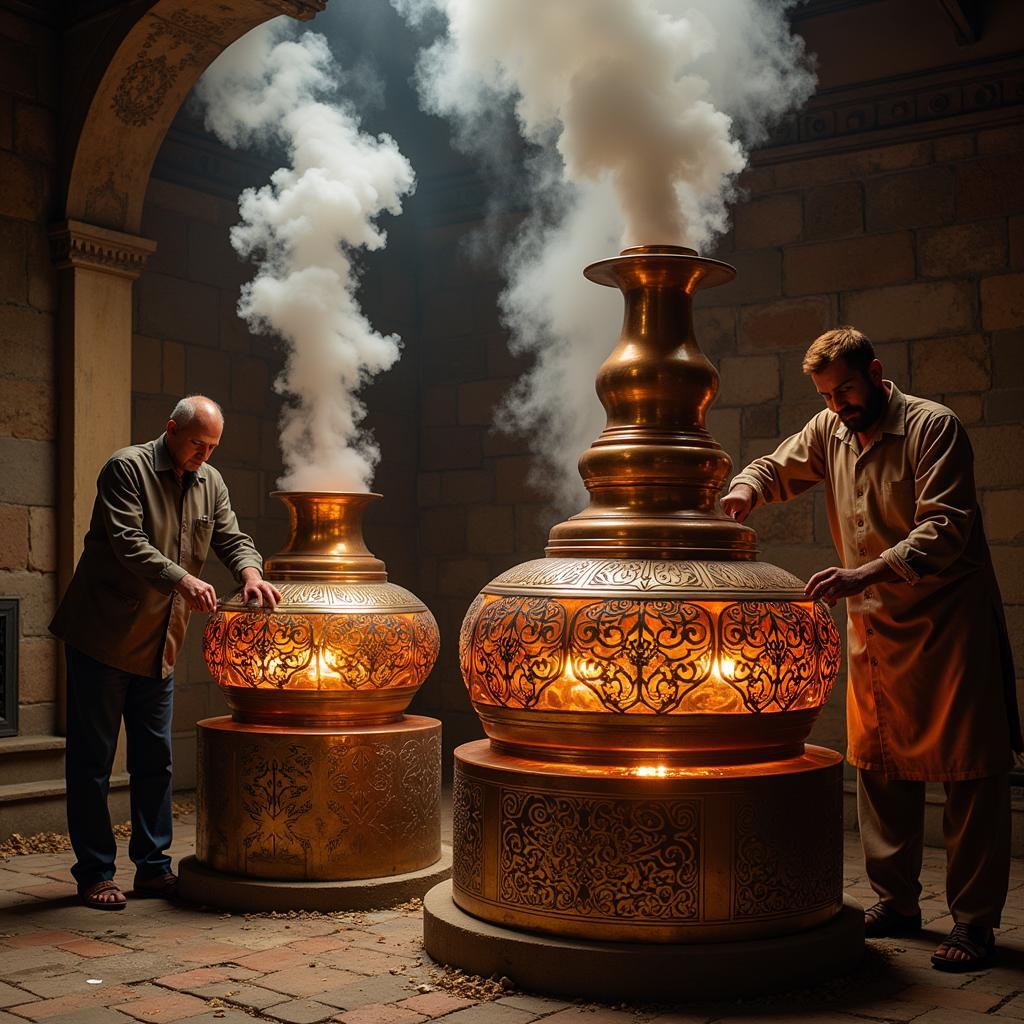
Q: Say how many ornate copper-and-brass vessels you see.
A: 2